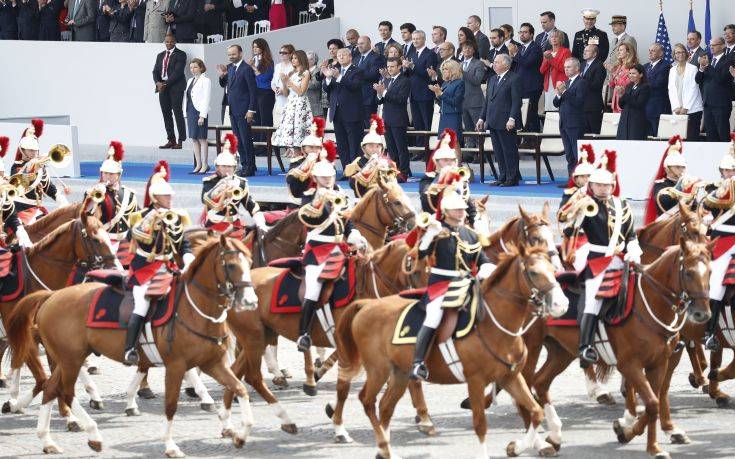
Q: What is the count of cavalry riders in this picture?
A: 14